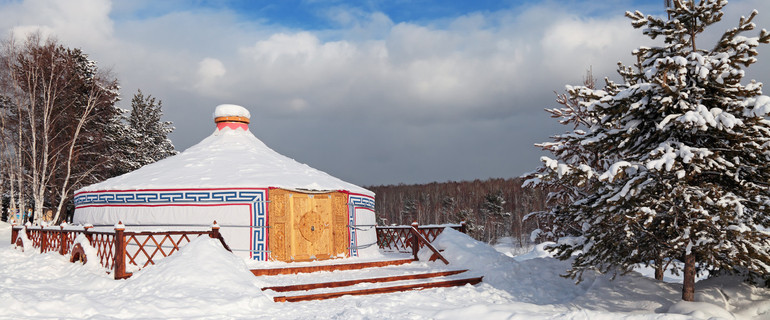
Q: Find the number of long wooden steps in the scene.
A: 3